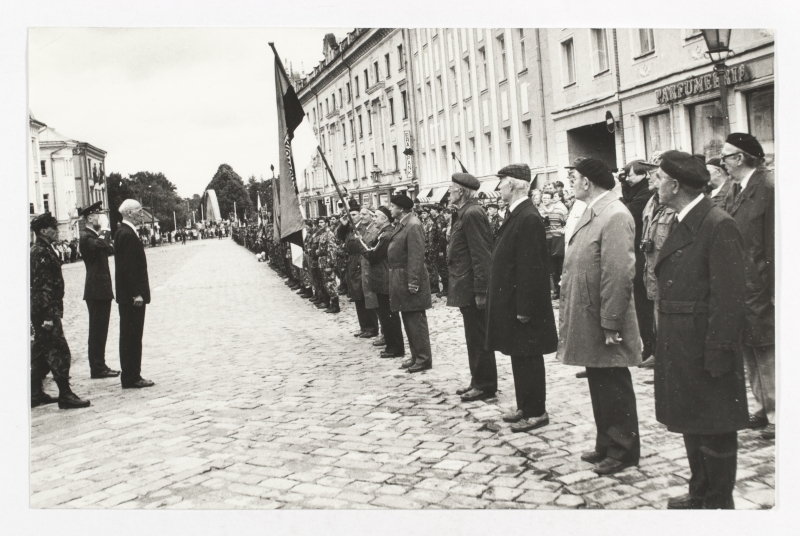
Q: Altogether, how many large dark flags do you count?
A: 1